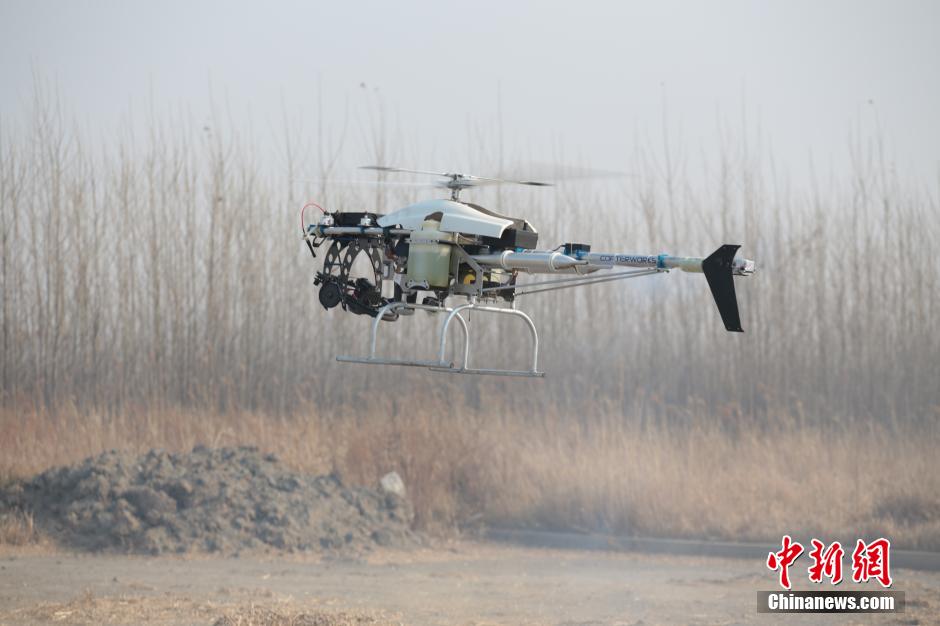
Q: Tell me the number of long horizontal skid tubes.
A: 2